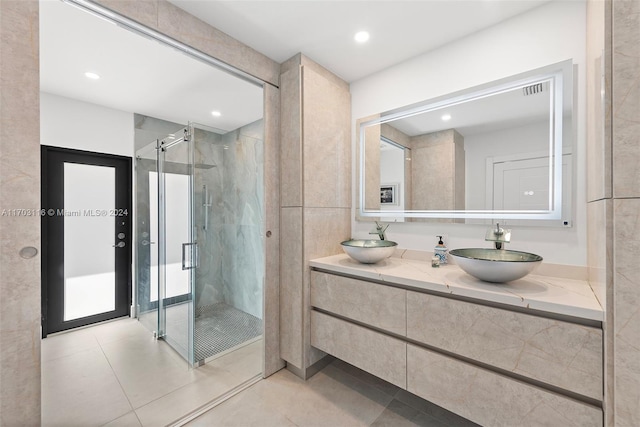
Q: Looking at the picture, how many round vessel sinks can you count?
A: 2